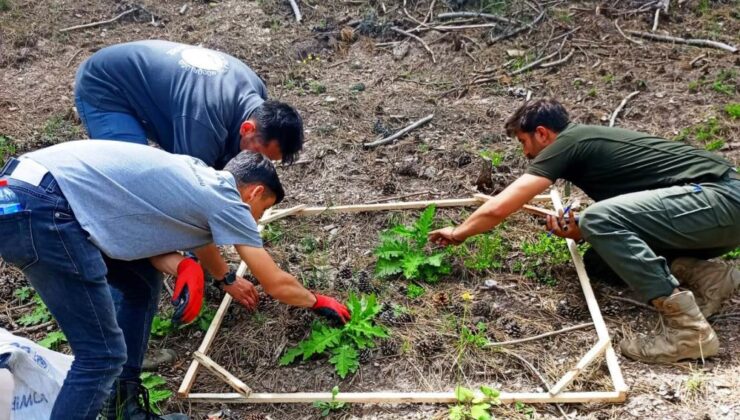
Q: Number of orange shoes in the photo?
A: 0